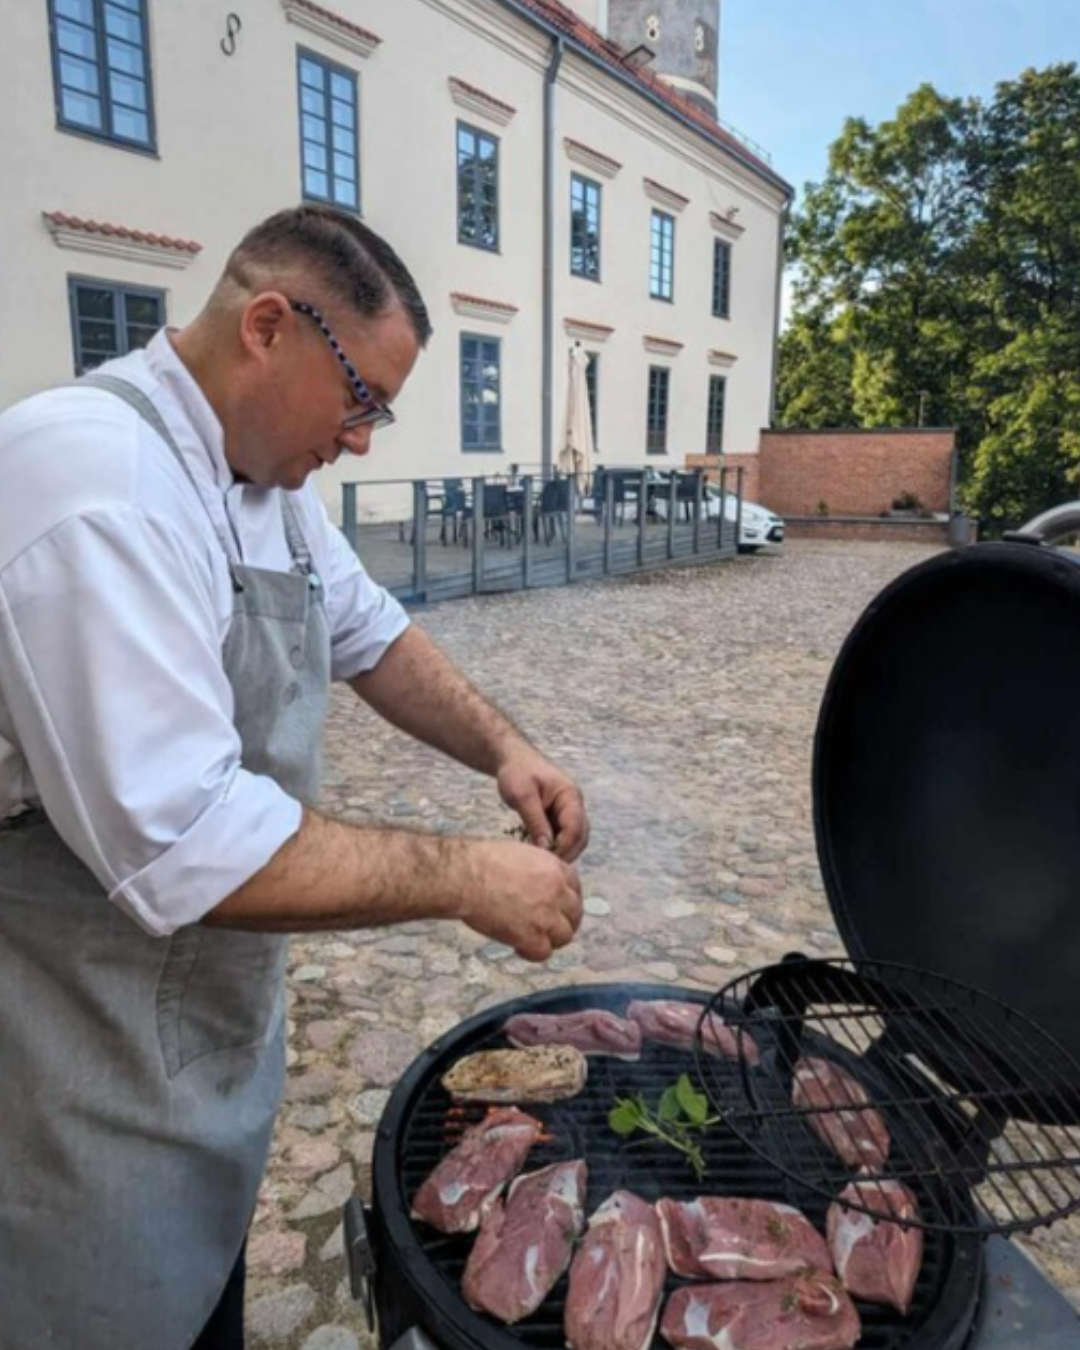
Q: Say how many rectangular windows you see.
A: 11